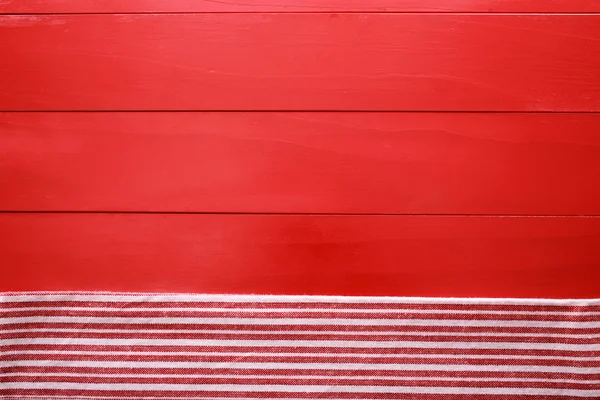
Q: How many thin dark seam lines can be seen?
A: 3